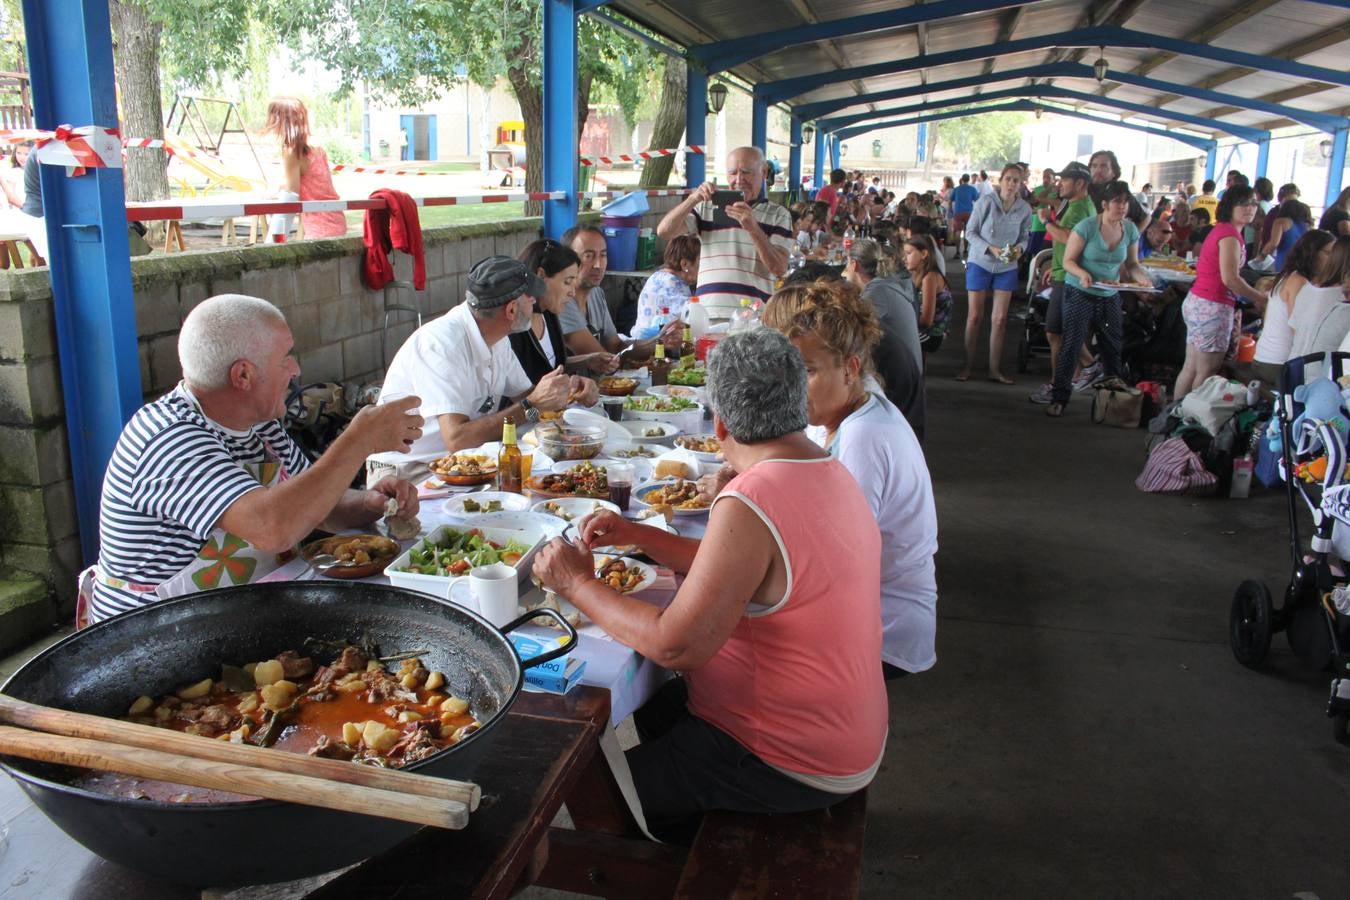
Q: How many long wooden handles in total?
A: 2